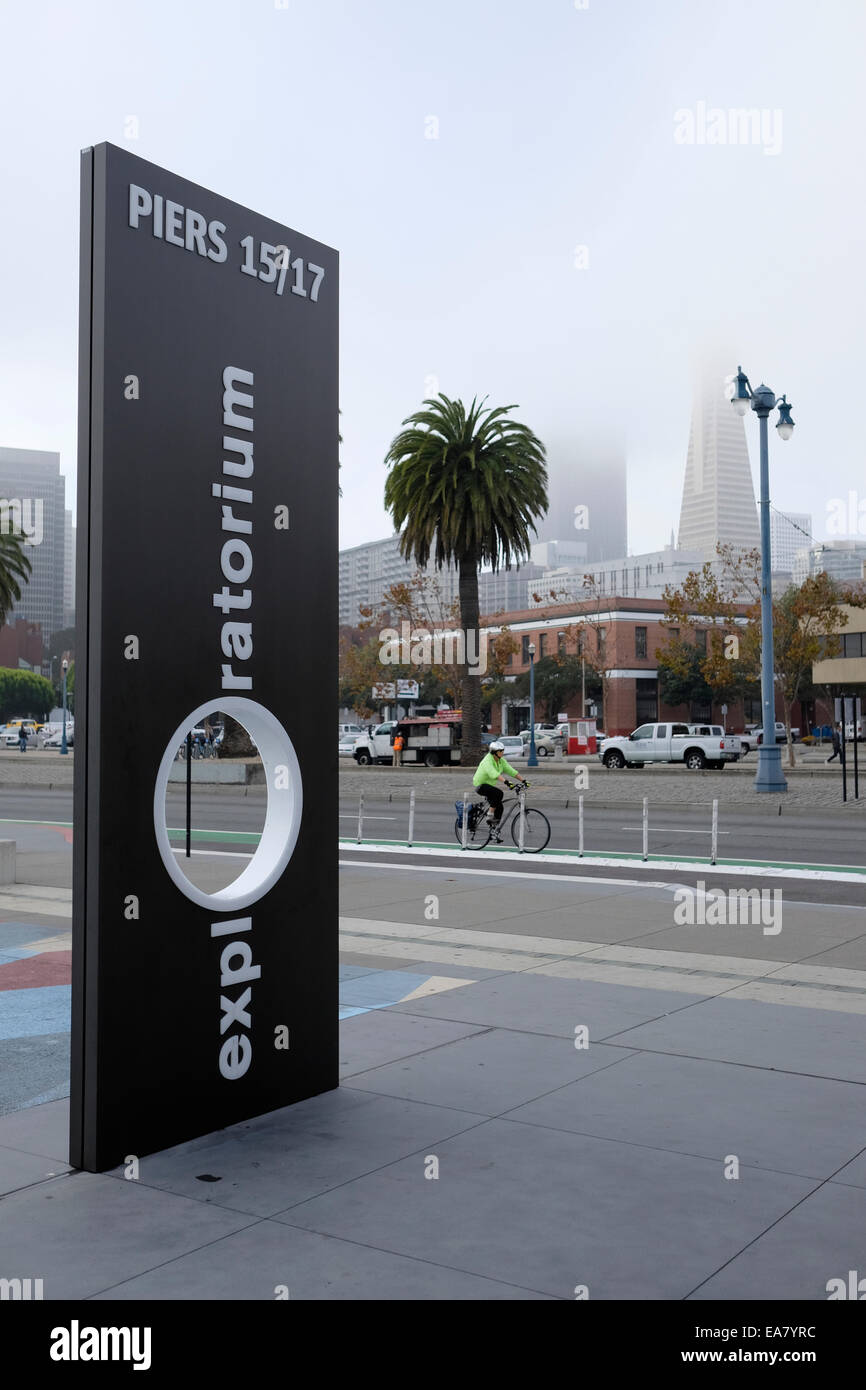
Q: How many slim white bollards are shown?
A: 7